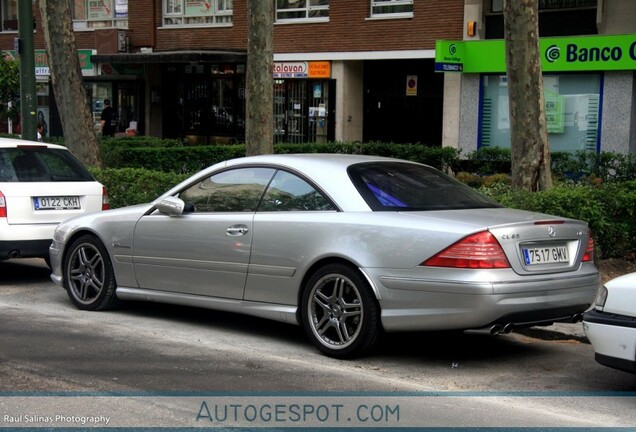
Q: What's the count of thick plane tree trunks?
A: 3